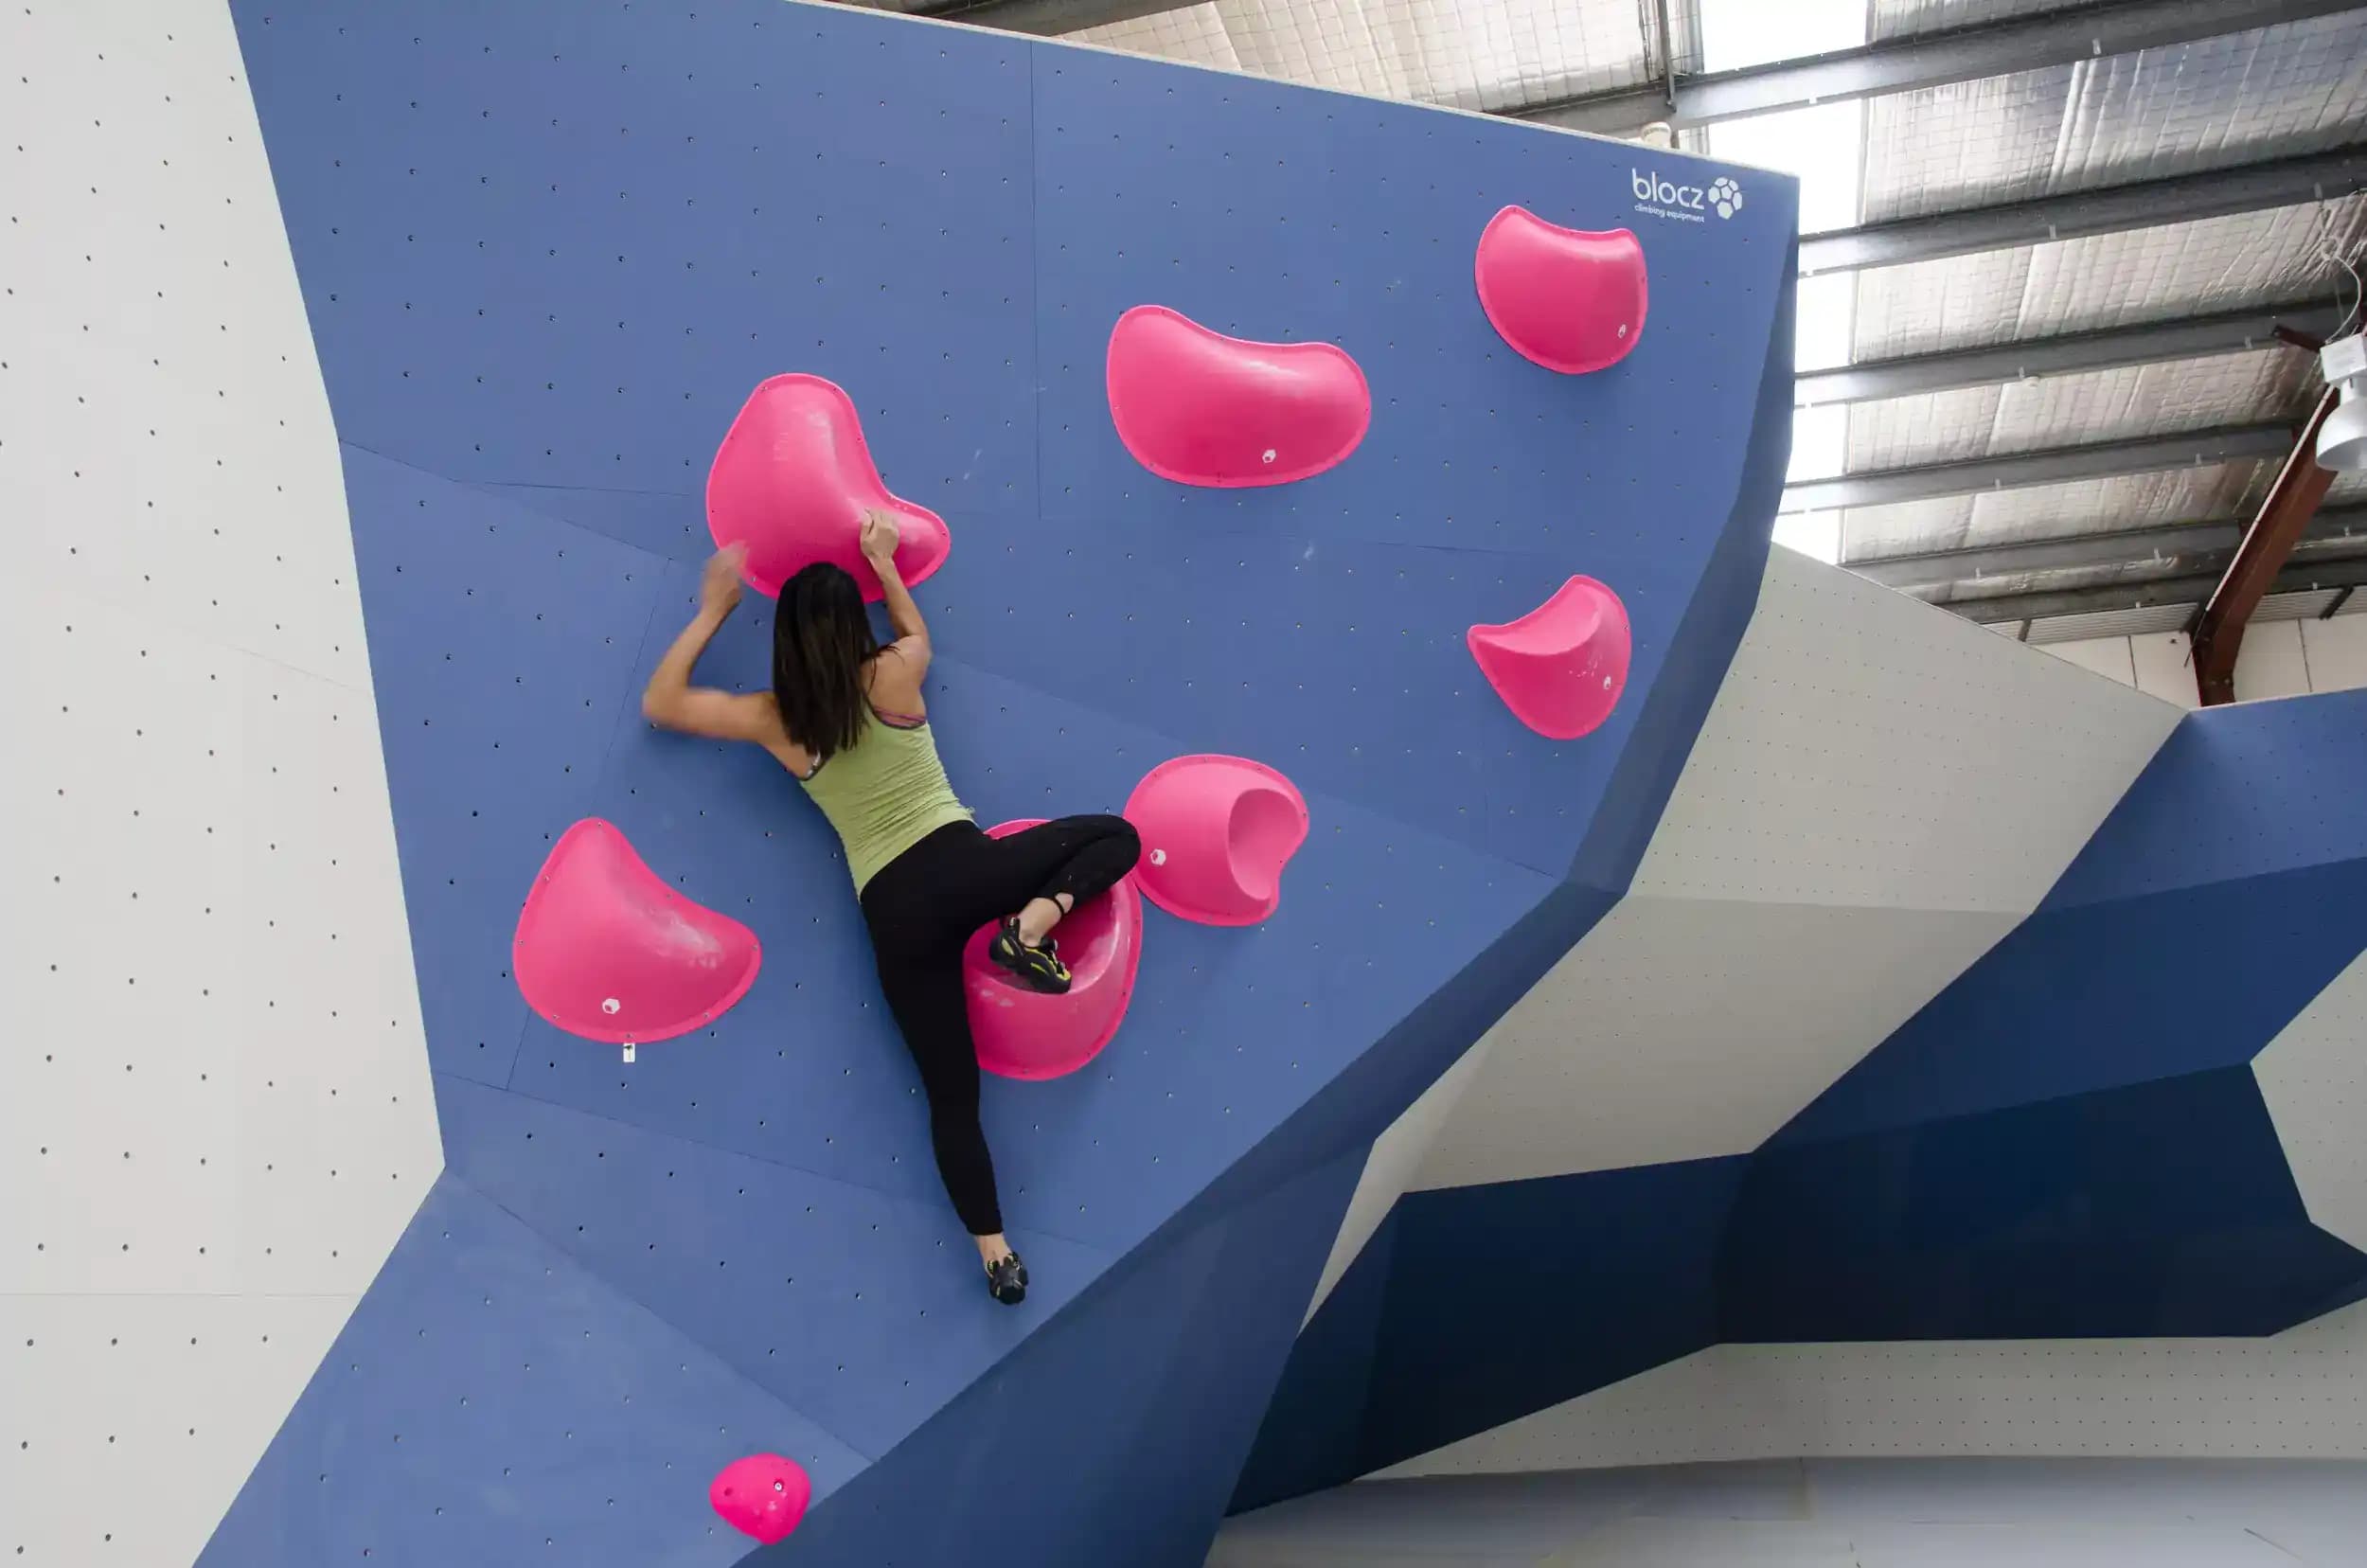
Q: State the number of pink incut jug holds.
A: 3